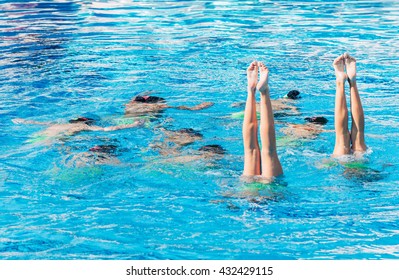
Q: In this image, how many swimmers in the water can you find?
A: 9